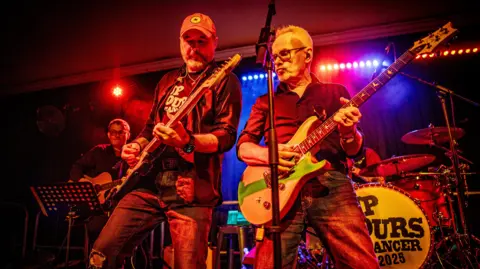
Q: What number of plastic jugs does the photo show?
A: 0